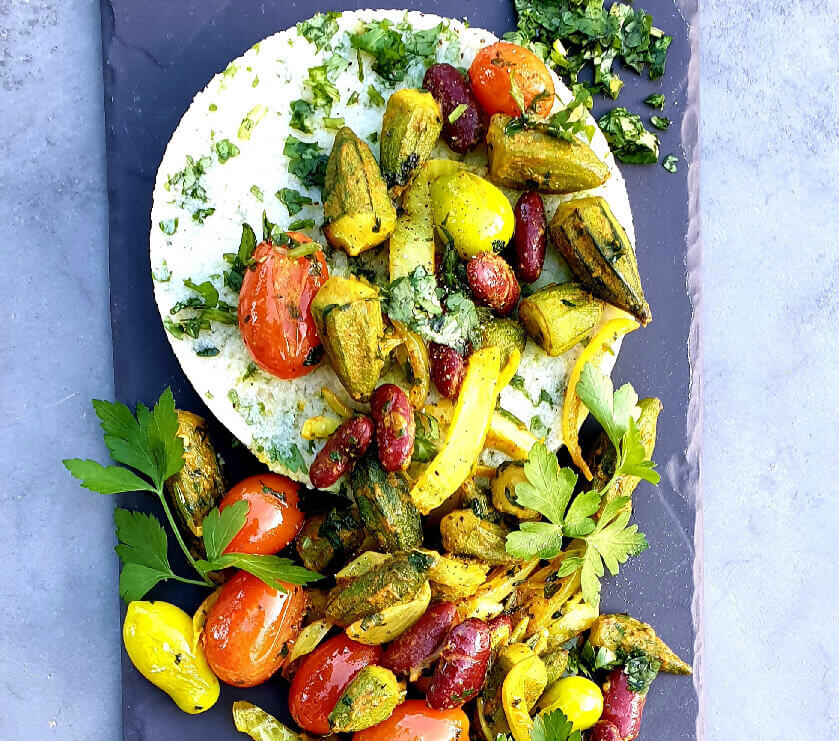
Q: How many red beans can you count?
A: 11